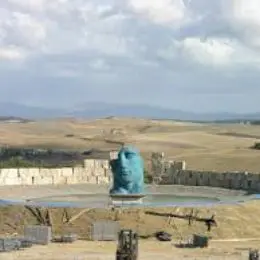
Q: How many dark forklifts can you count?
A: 1